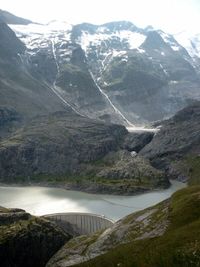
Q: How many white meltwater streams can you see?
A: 2